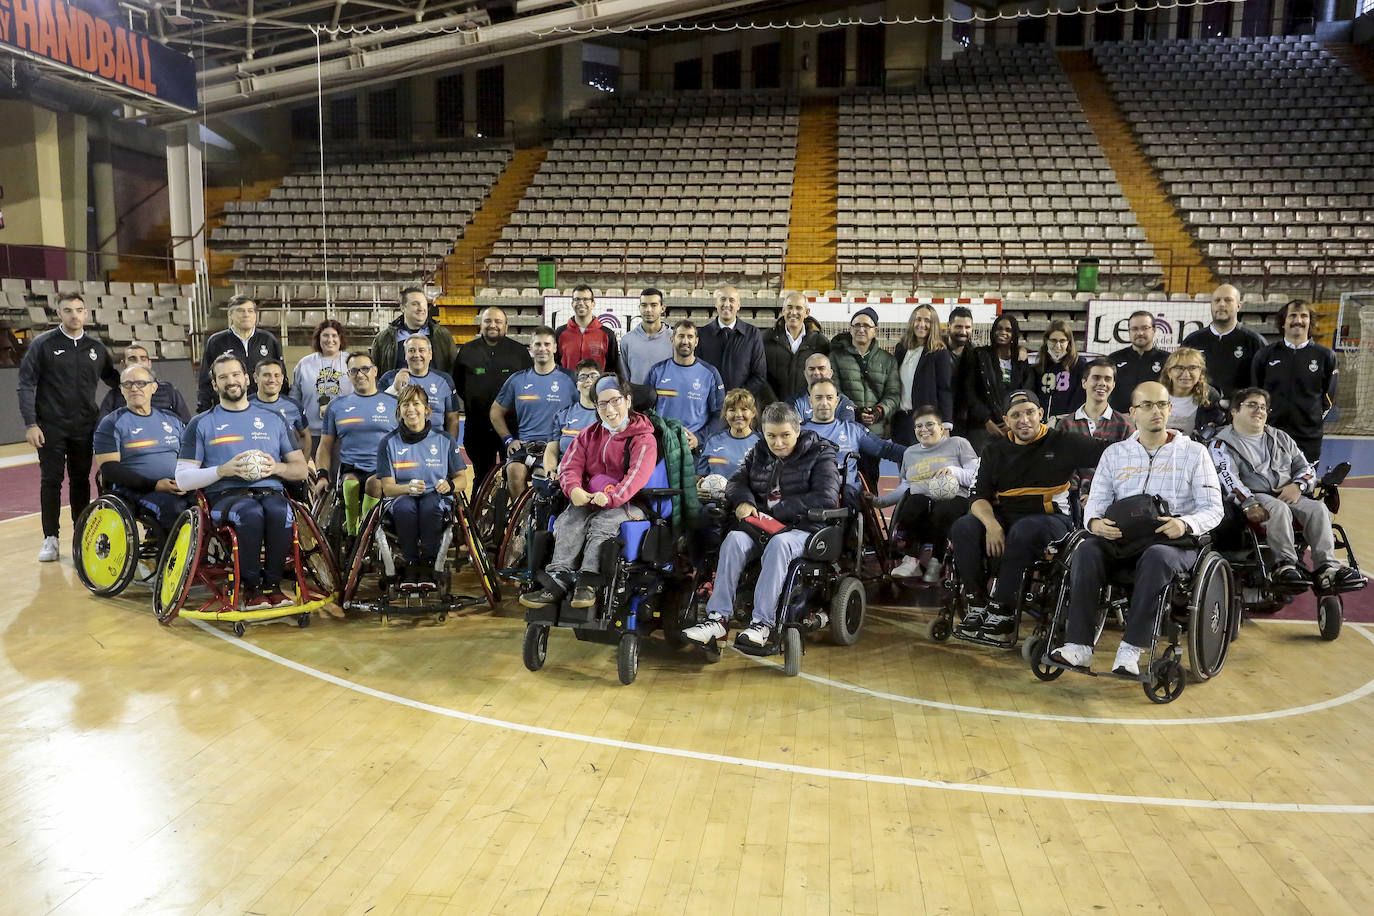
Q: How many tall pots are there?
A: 2